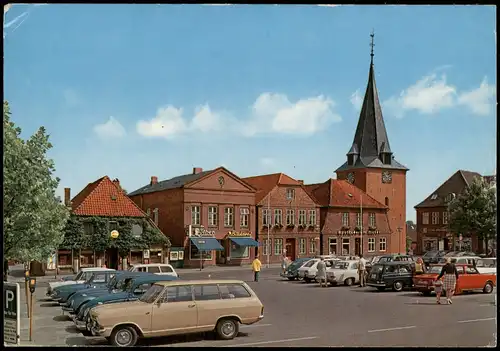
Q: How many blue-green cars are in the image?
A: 4